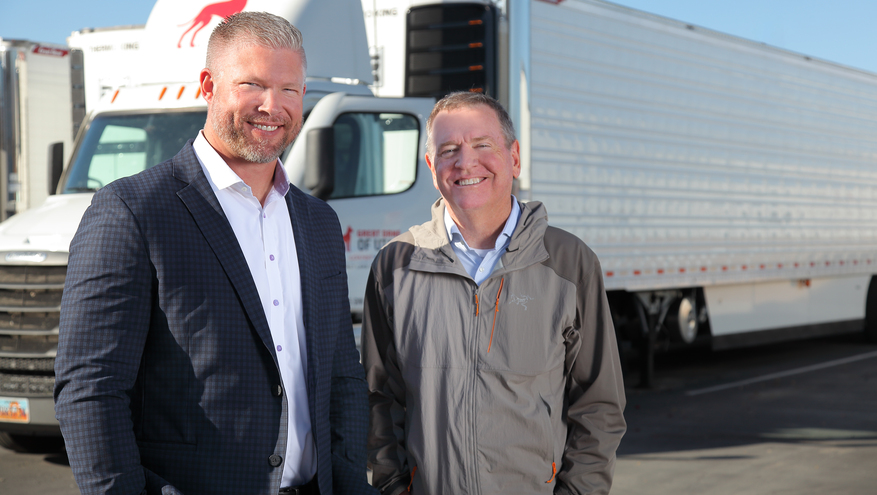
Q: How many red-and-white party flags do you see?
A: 0